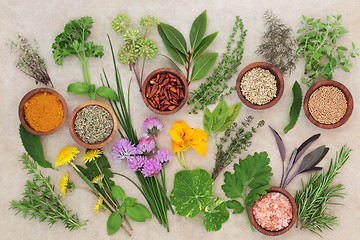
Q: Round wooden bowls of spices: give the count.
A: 6